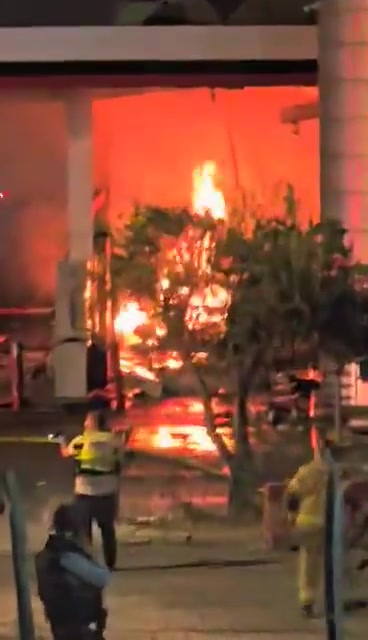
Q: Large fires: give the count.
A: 1